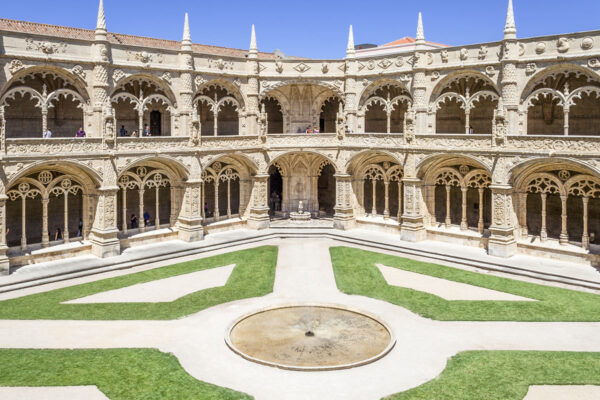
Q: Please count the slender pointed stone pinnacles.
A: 6